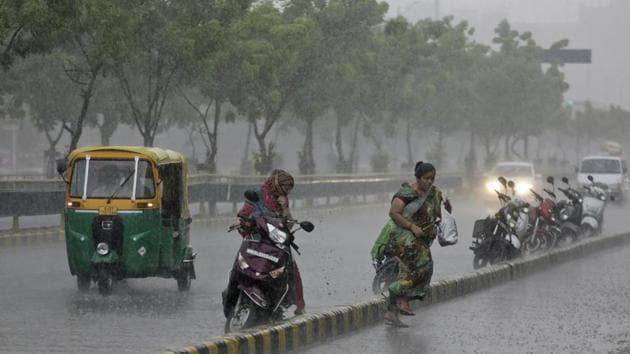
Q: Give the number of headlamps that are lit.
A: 2